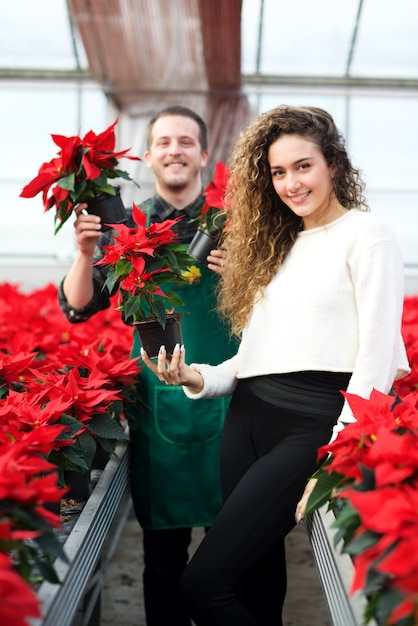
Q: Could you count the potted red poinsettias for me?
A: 3